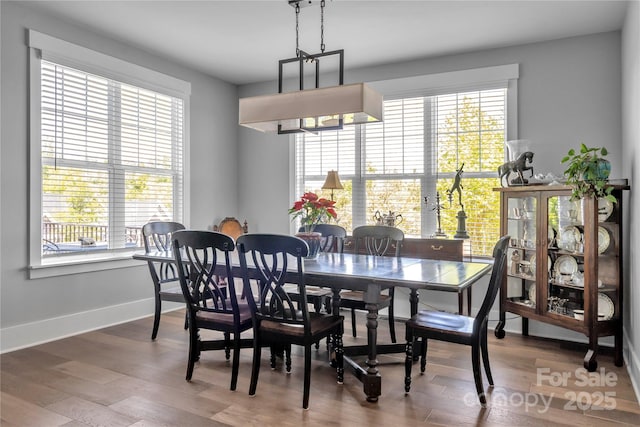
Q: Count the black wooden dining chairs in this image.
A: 6